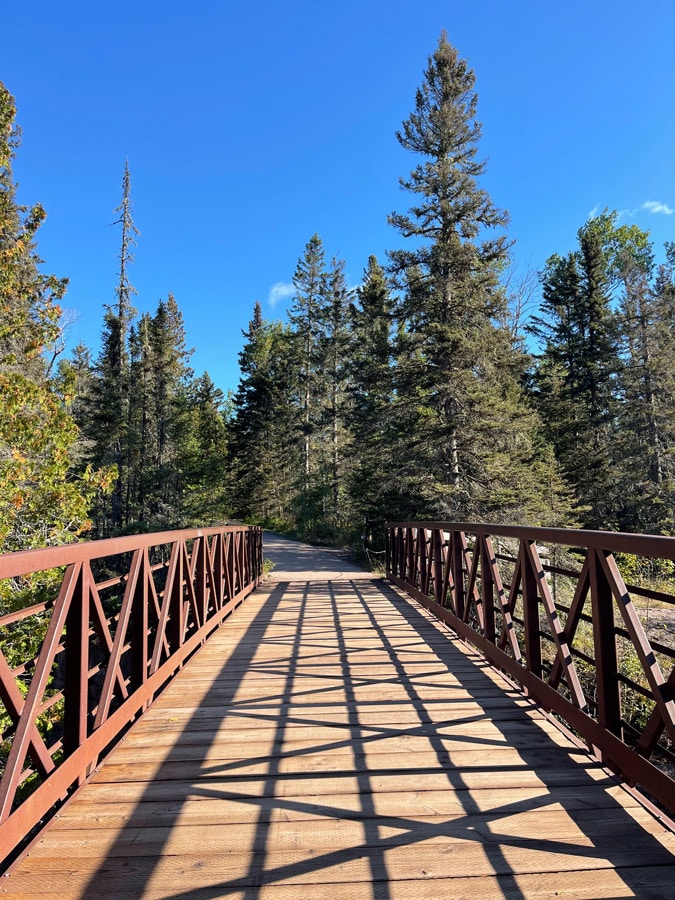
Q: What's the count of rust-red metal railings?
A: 2